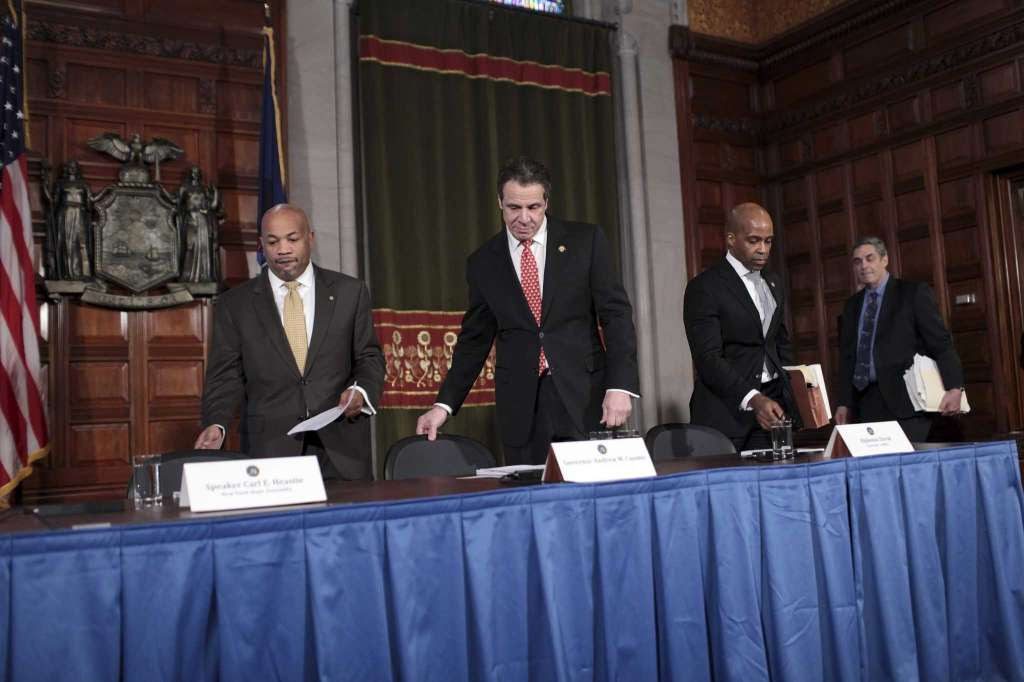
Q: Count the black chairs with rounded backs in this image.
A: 3